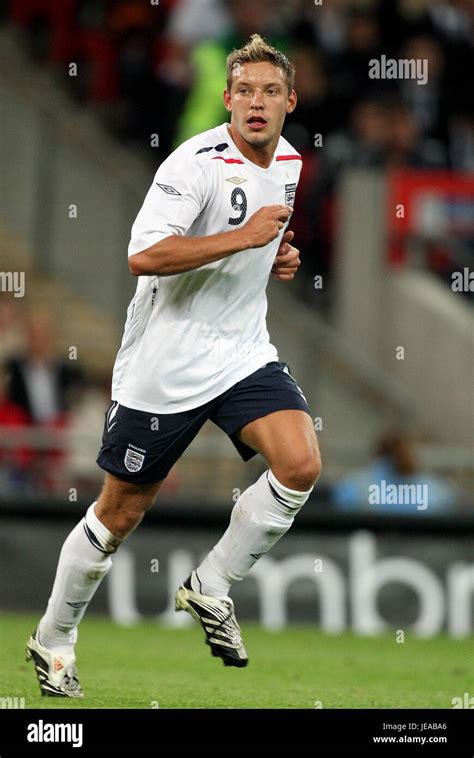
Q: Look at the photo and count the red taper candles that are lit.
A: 0